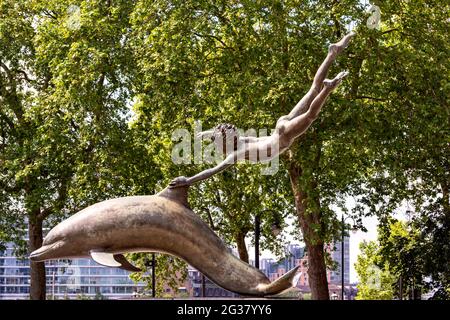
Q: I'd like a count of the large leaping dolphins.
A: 1